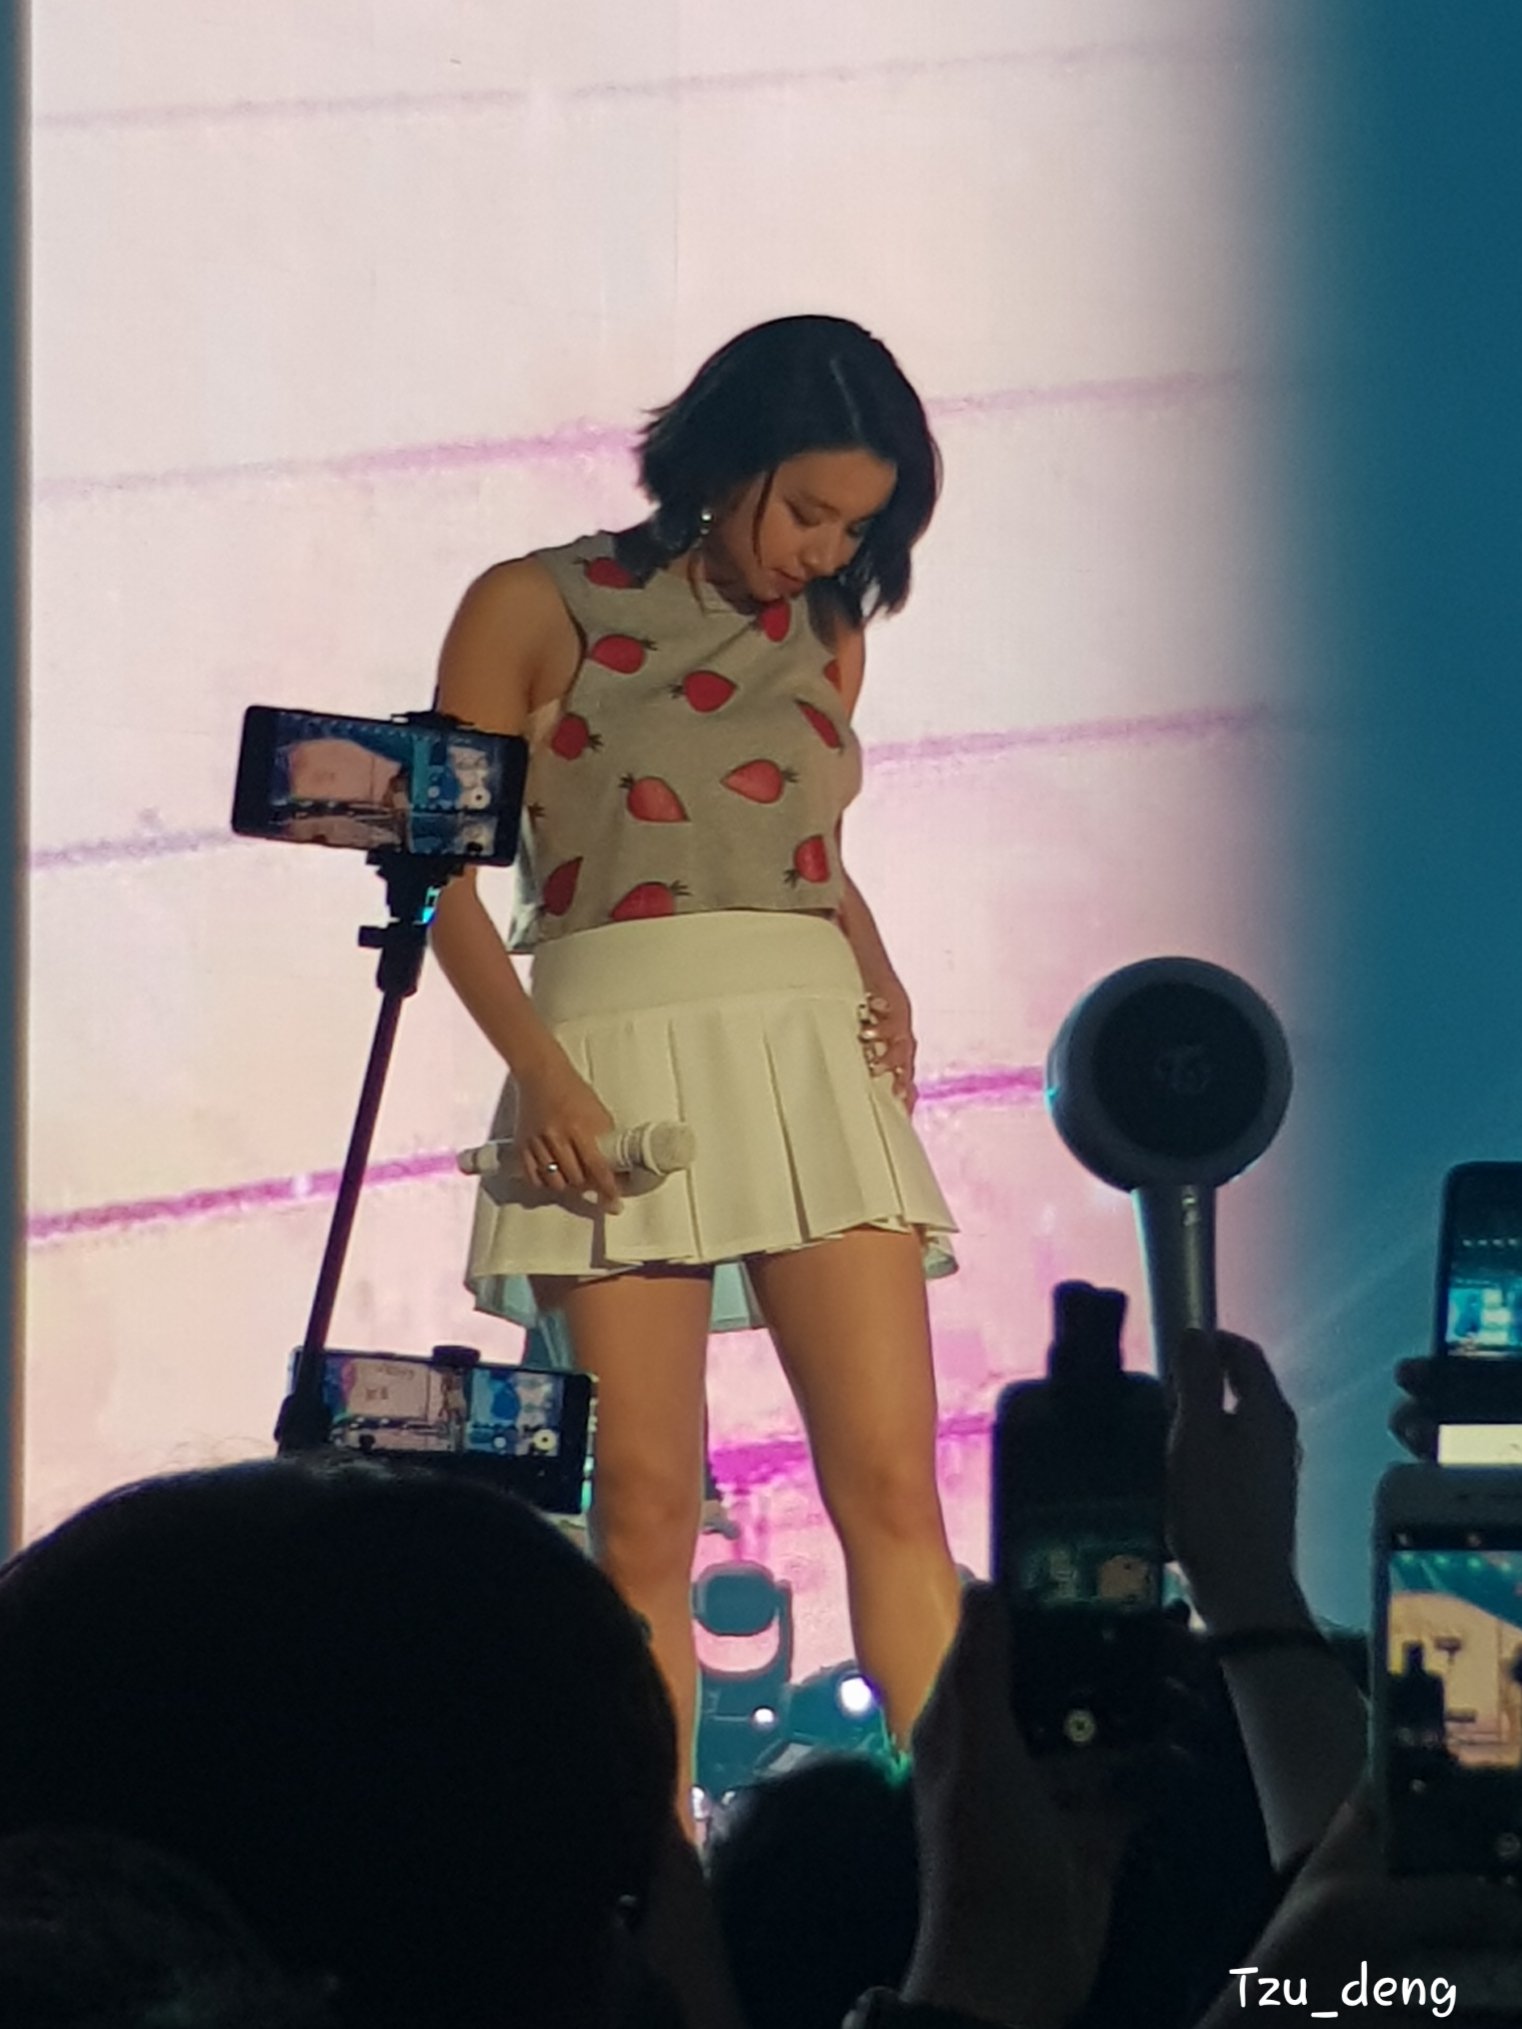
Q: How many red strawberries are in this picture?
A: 12